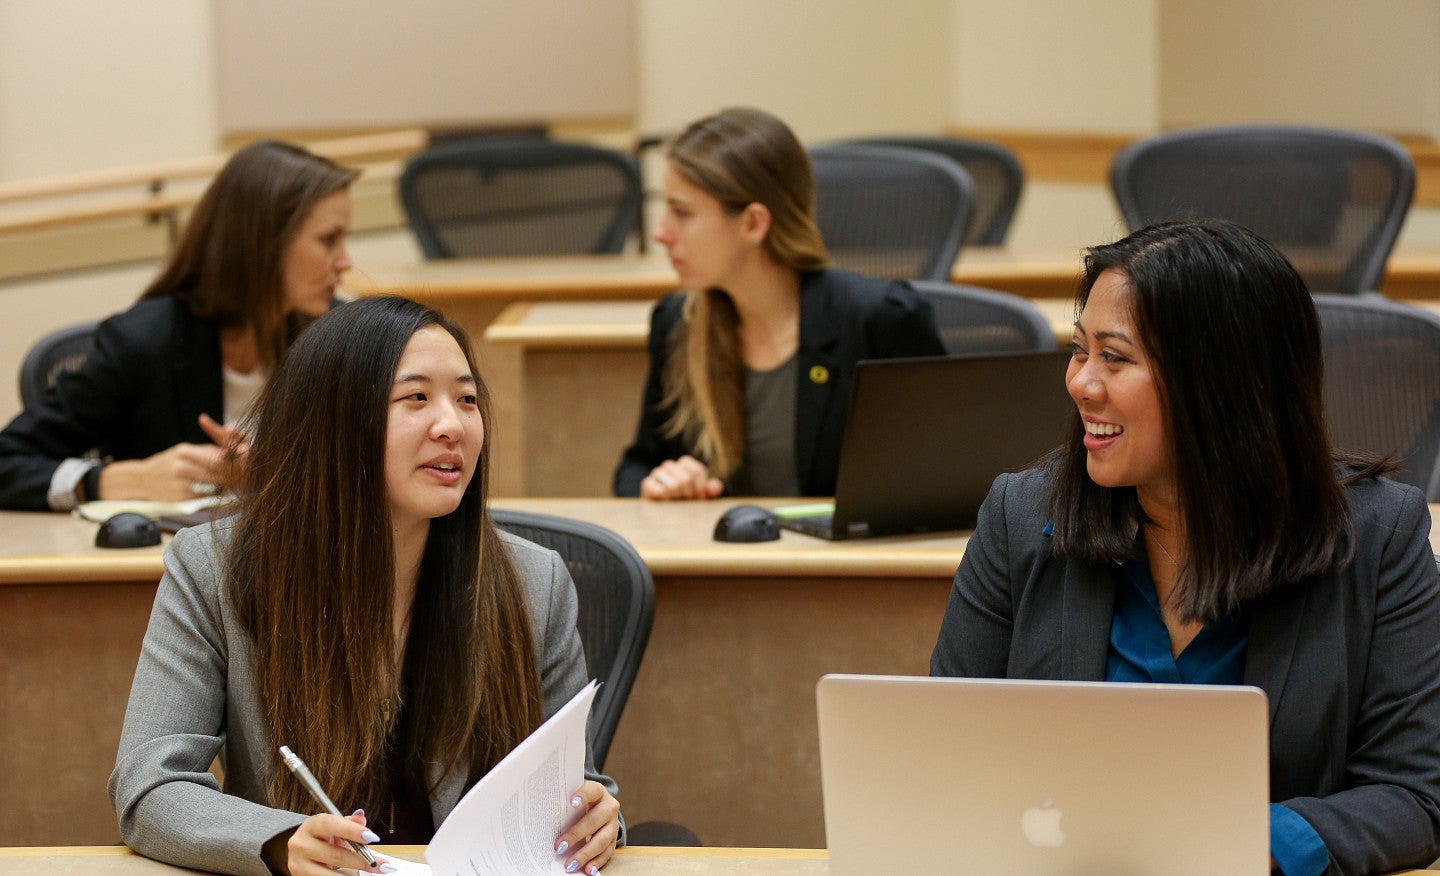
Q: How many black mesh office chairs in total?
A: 8